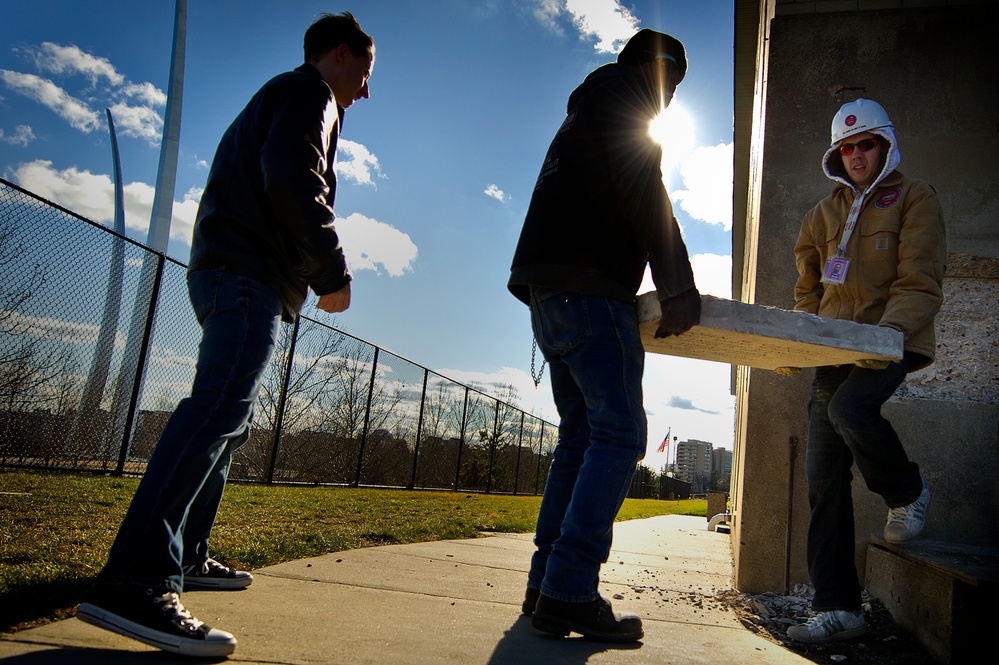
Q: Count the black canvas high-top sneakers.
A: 2